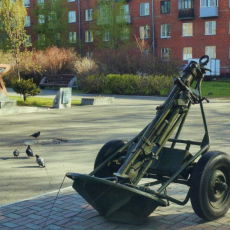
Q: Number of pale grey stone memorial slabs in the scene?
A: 1